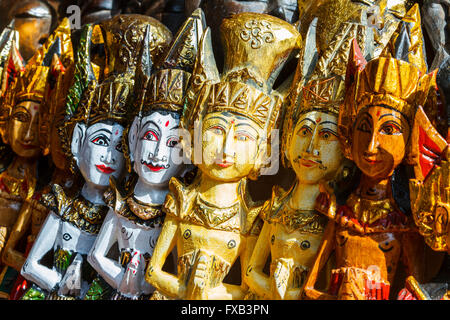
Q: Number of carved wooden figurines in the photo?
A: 6